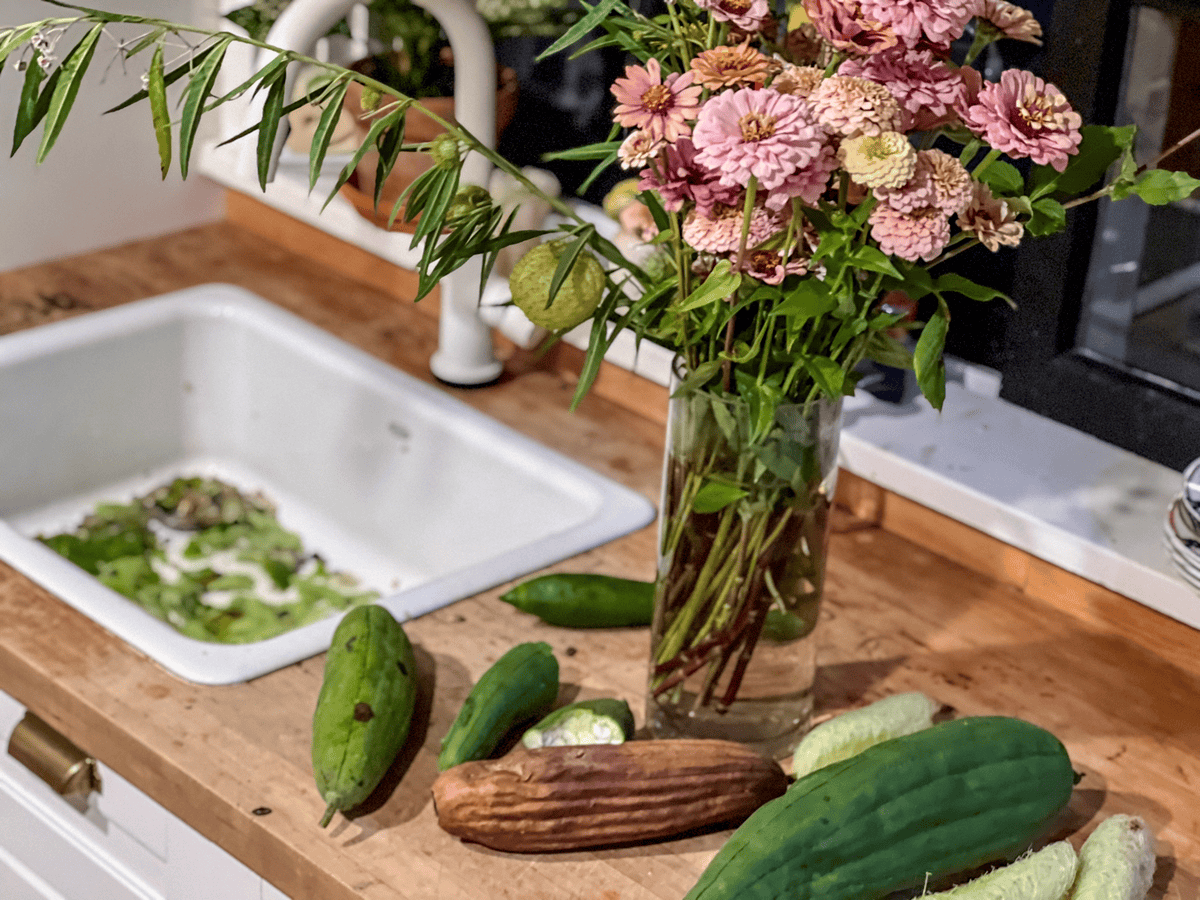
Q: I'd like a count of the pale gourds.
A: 3